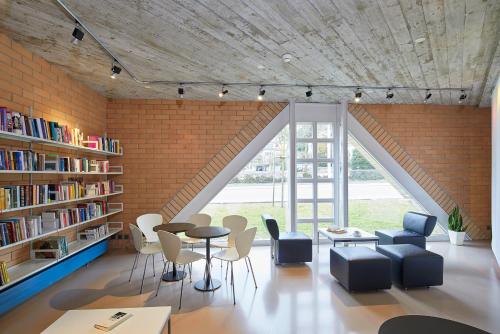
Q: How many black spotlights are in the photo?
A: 10